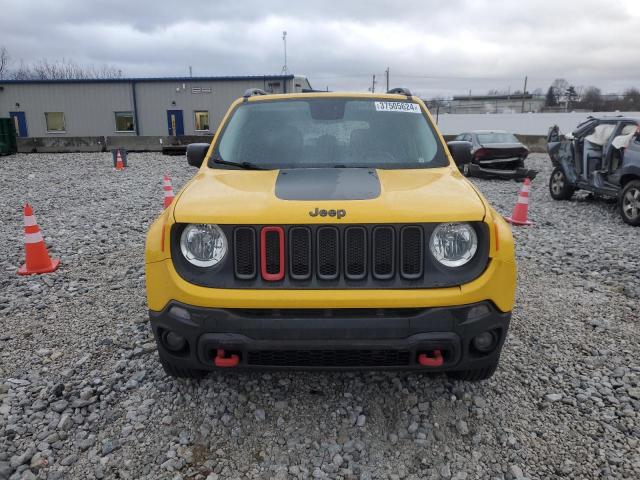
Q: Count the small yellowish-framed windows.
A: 3